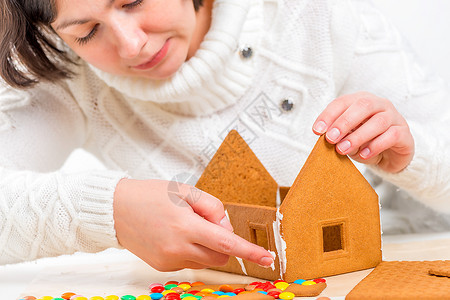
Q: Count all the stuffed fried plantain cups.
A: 0